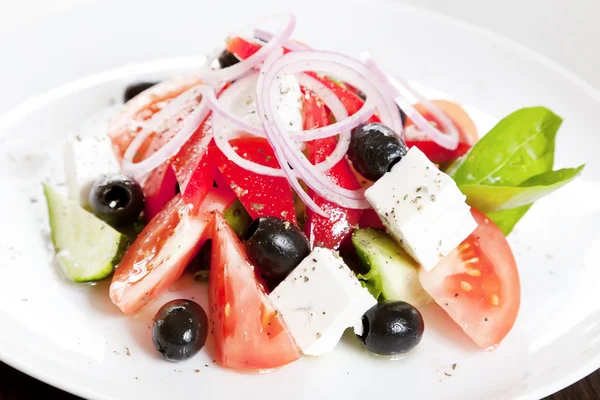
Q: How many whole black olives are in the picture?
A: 5